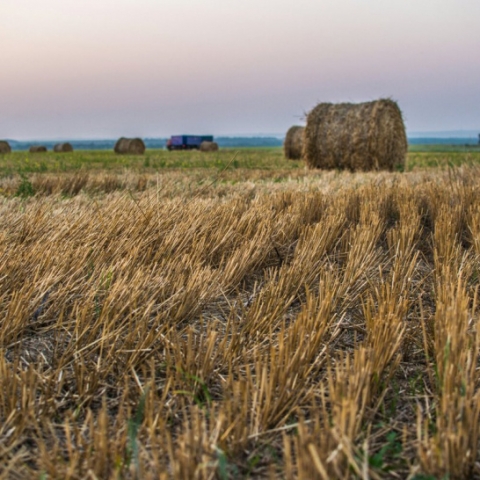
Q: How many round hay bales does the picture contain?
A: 7